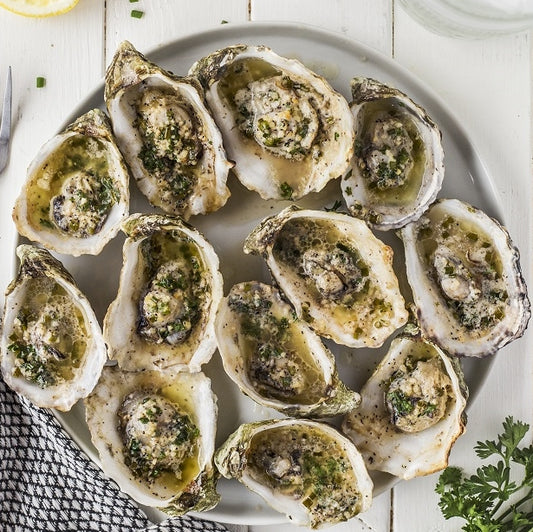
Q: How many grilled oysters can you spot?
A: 12